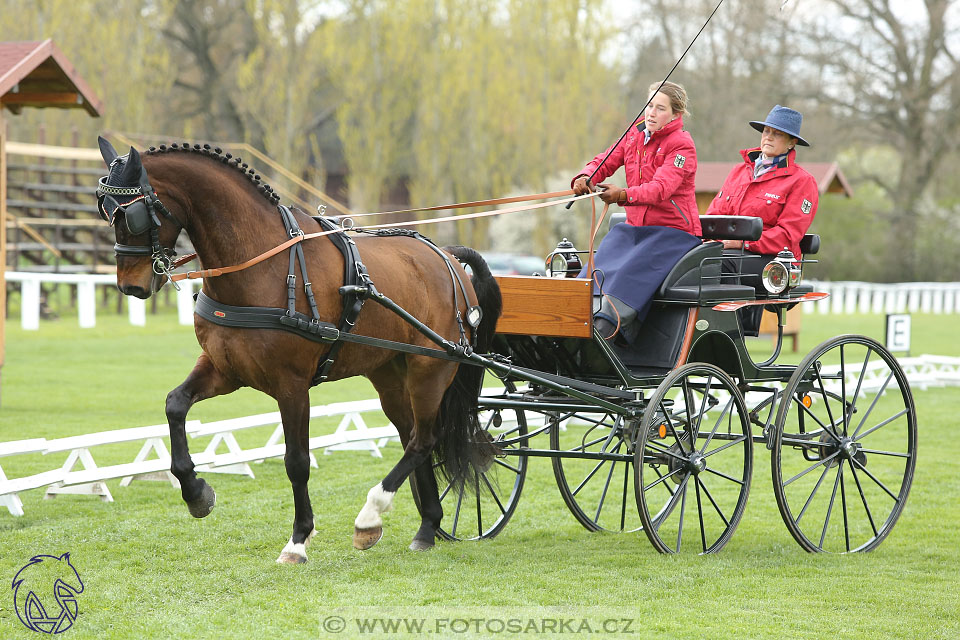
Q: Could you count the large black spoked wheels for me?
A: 4